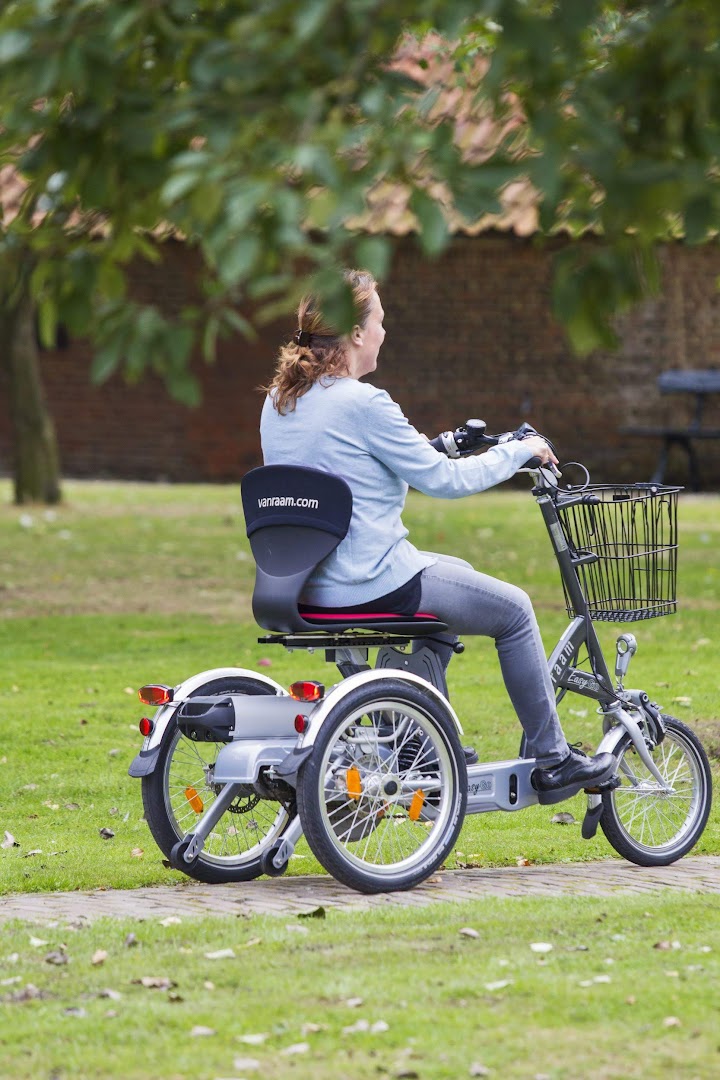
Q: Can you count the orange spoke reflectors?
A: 3